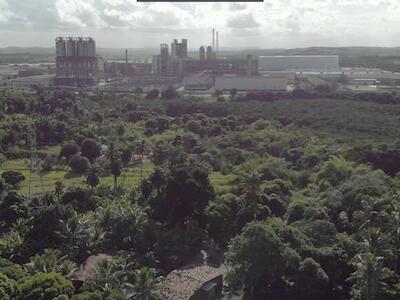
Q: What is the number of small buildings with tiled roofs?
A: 2